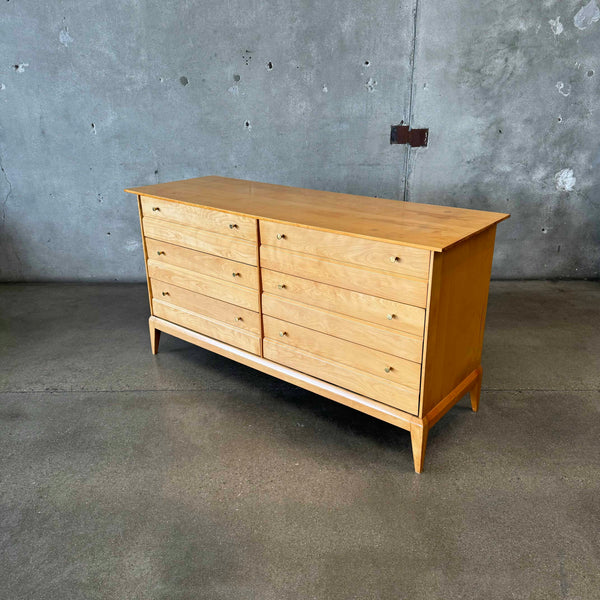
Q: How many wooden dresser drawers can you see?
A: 6